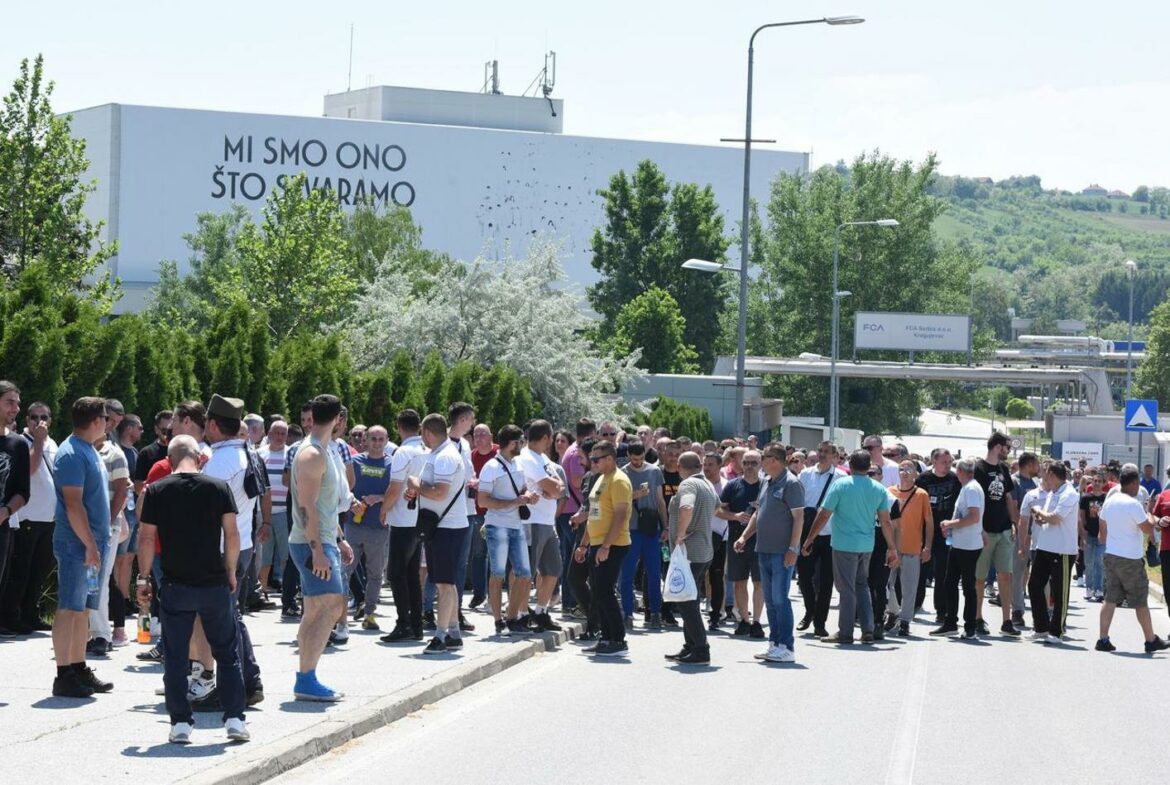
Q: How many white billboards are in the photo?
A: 1